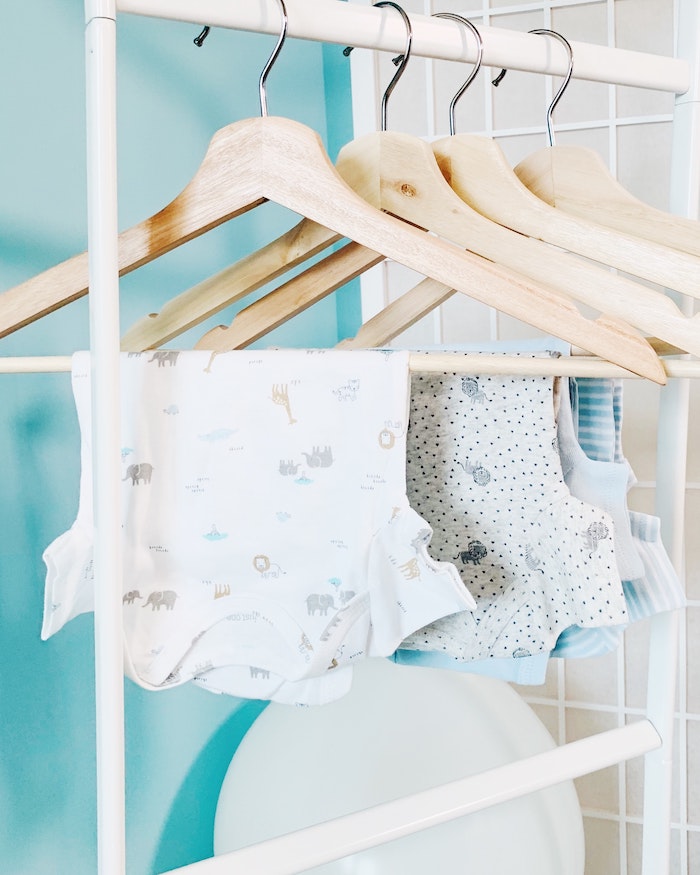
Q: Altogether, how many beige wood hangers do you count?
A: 4